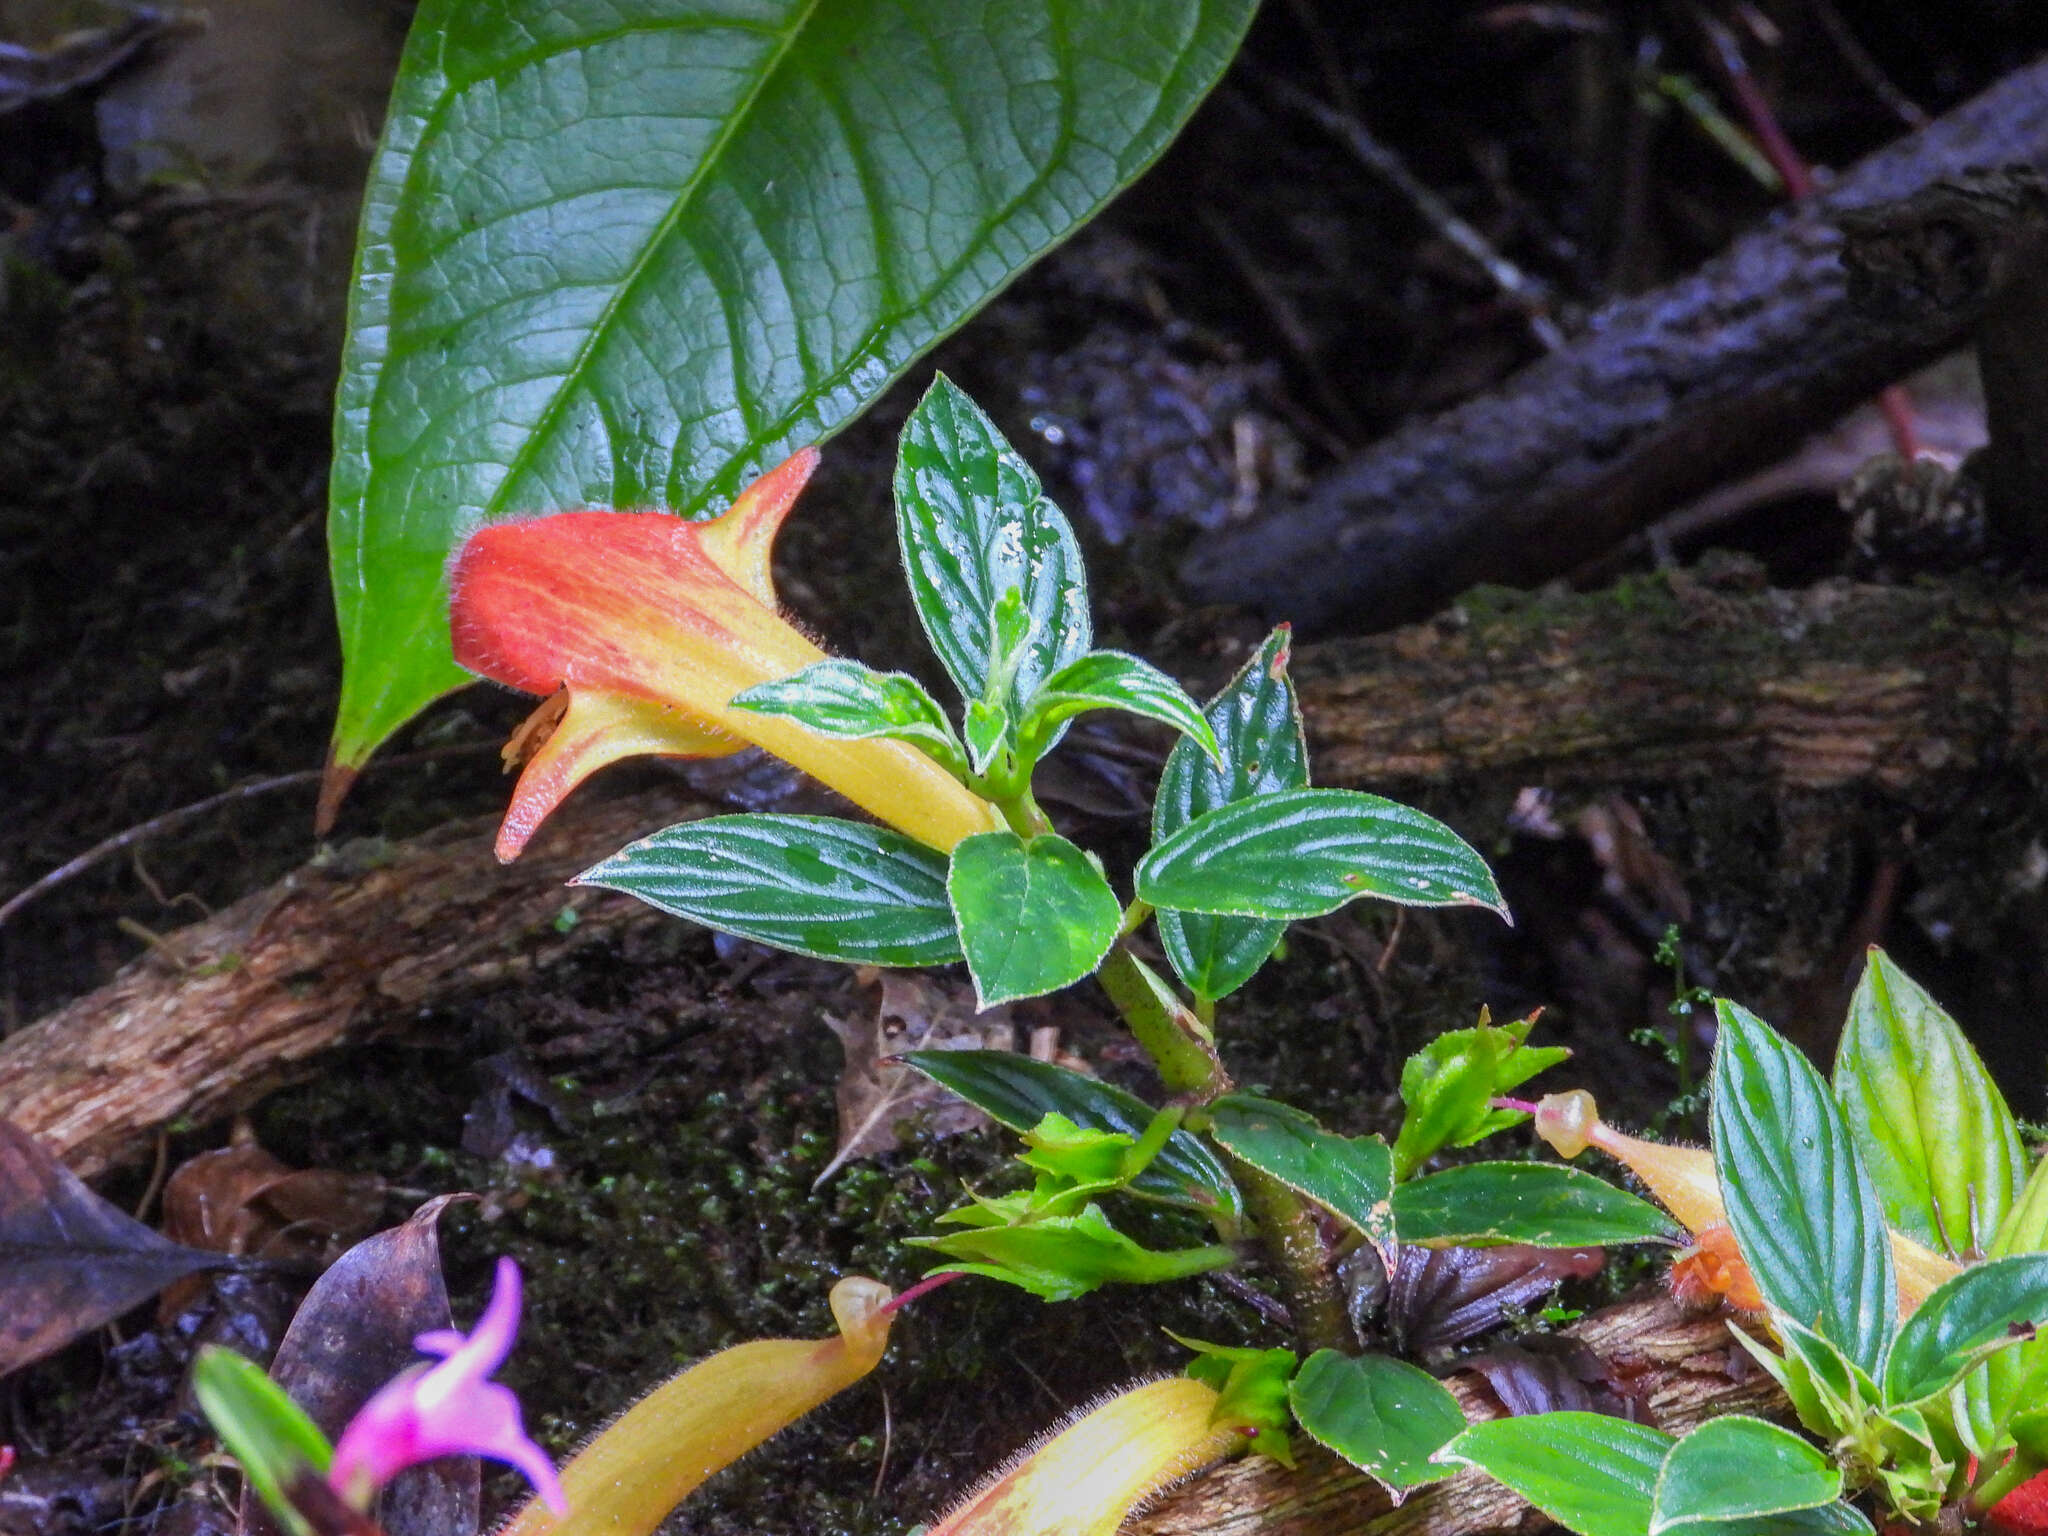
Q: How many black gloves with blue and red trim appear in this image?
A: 0